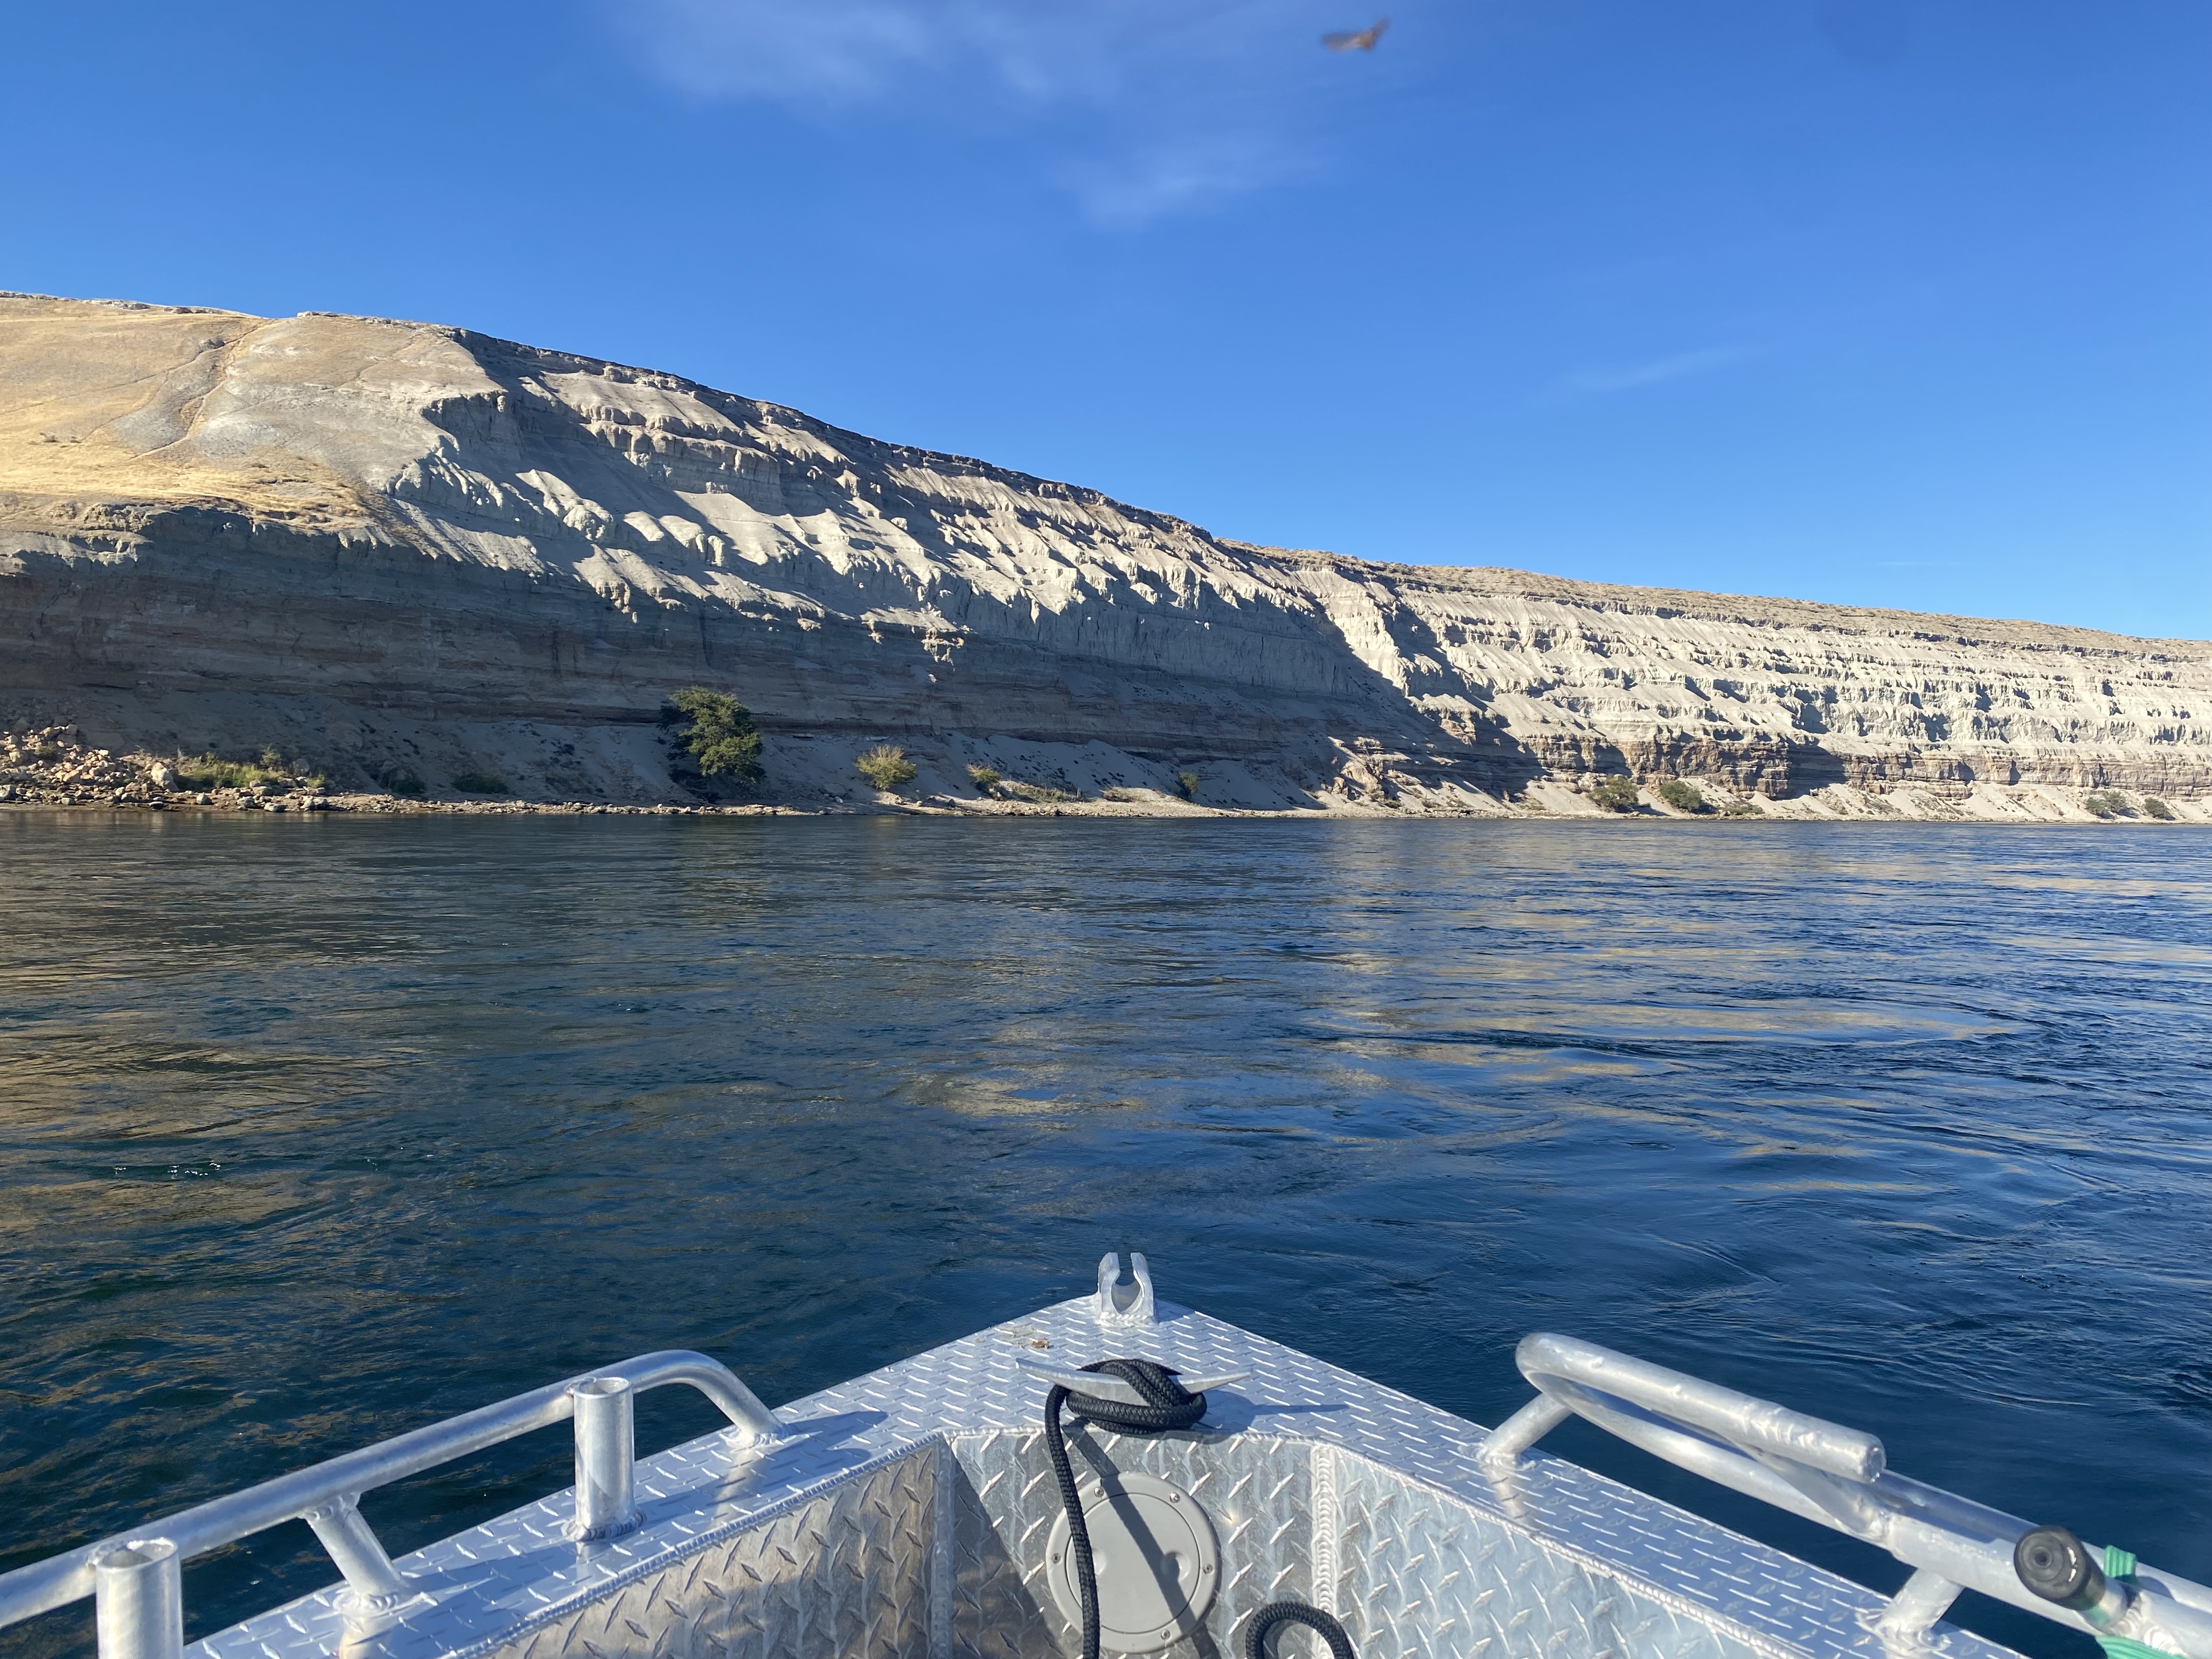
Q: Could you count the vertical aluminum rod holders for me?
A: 2